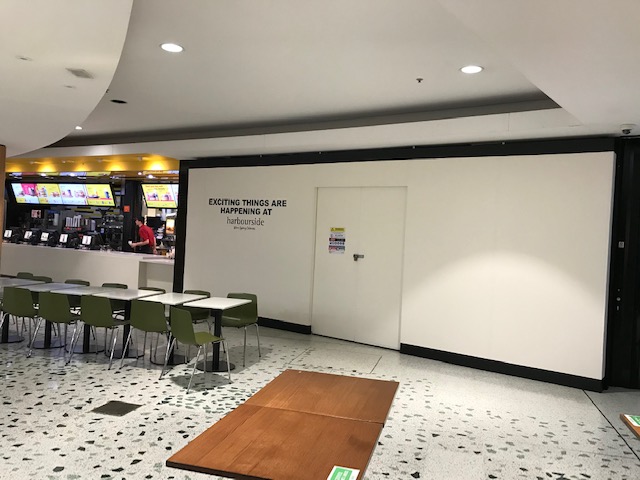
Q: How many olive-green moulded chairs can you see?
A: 12